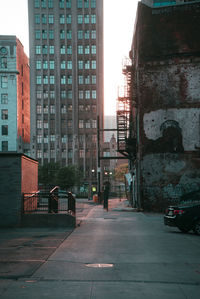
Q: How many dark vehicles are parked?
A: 1